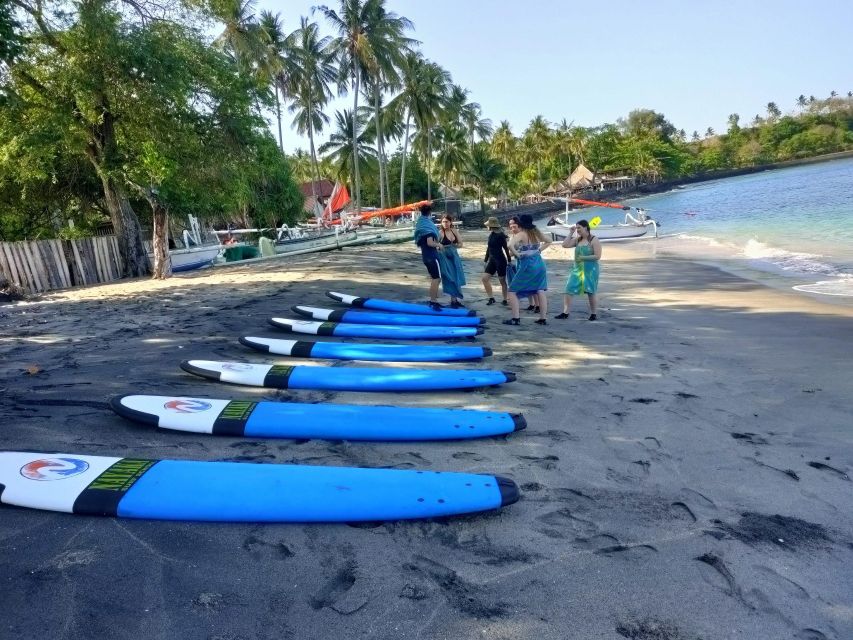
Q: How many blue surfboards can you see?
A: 7